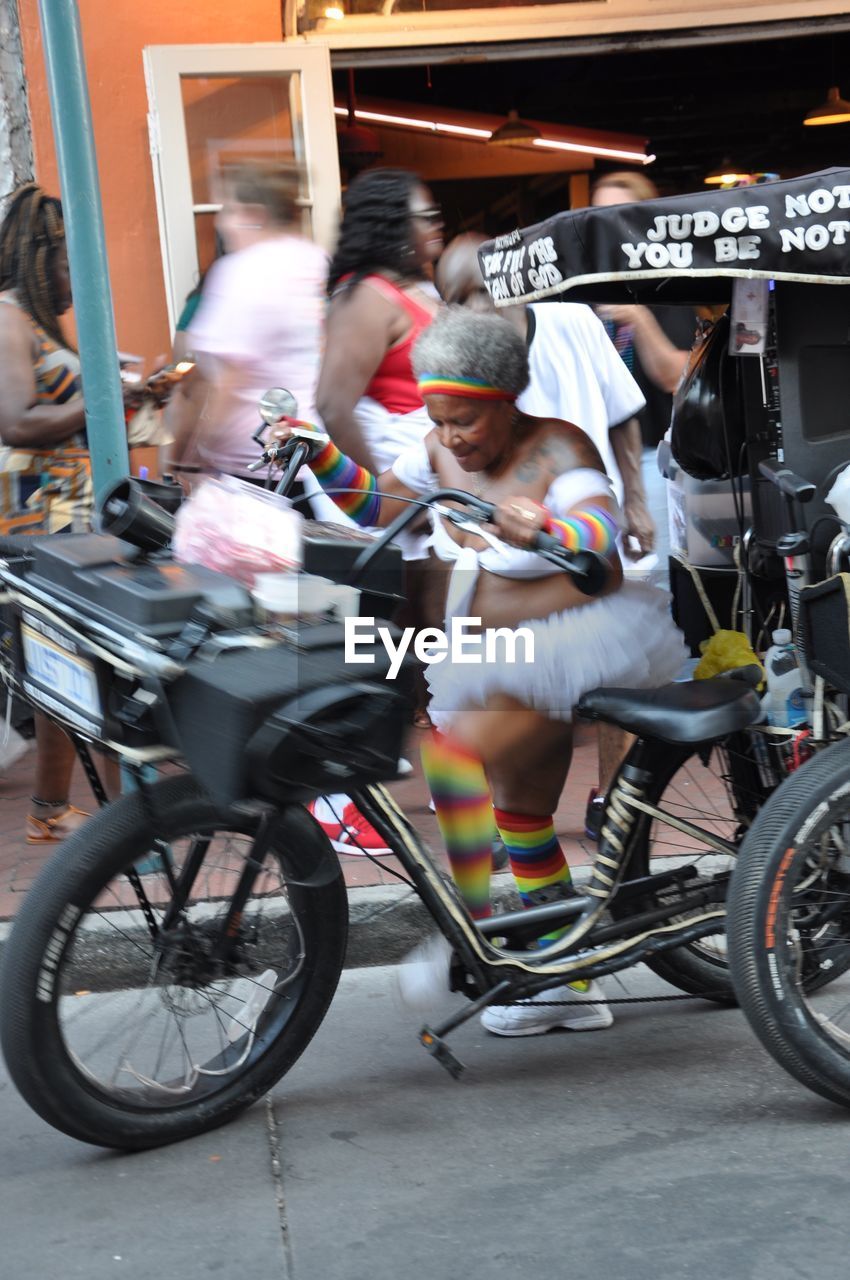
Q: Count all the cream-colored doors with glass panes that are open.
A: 1